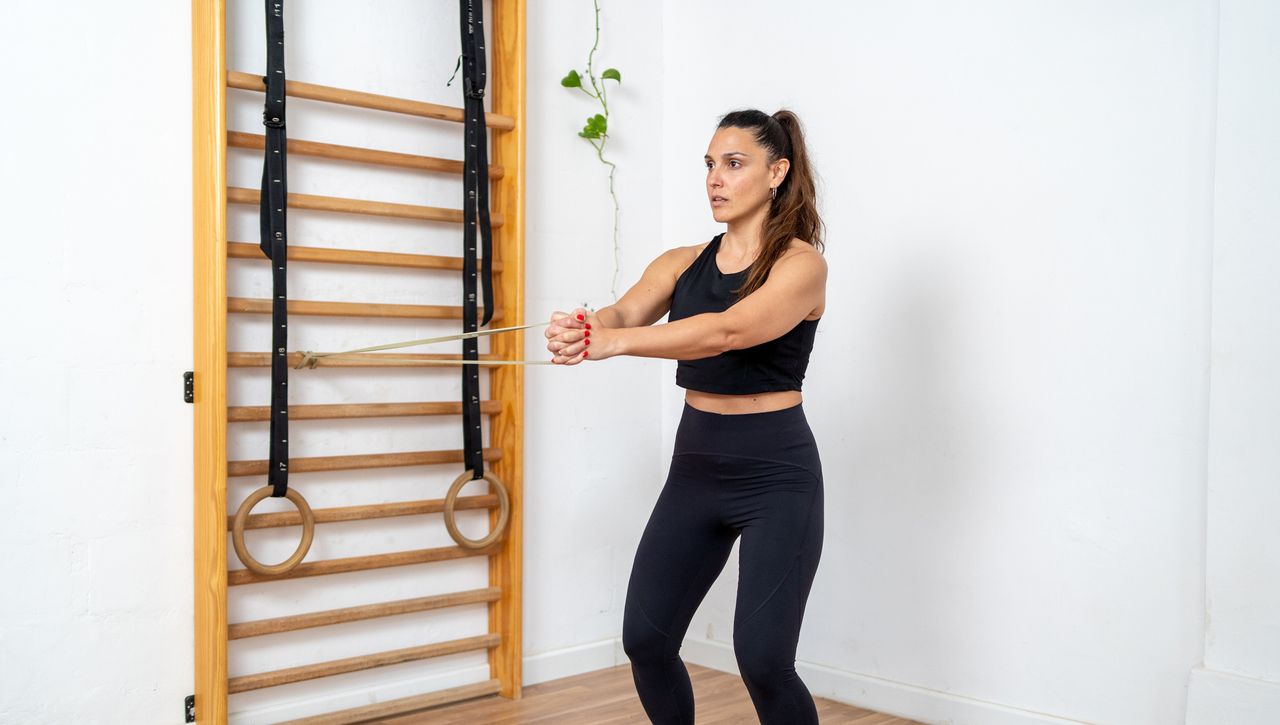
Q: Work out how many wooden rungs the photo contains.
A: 13